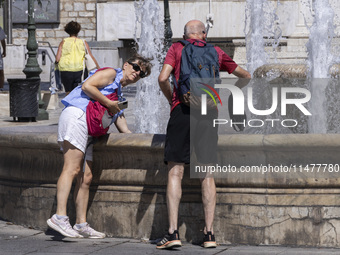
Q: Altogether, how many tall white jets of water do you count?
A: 3